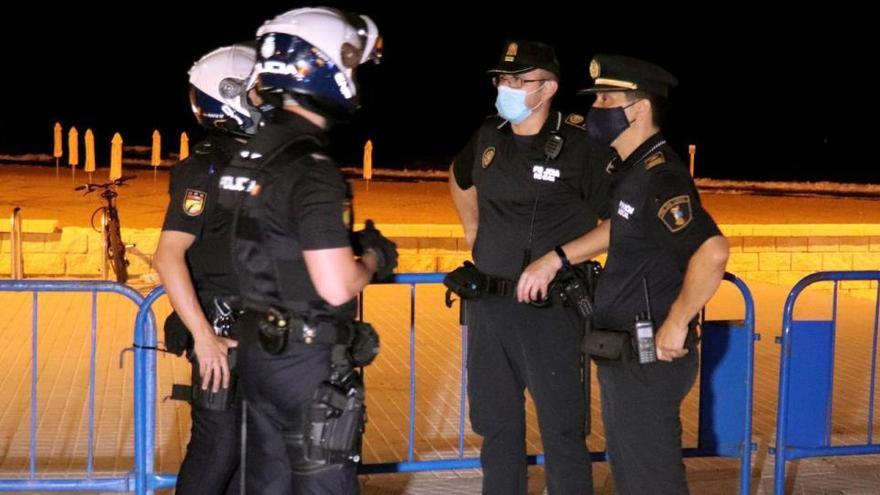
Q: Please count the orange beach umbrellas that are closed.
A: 7